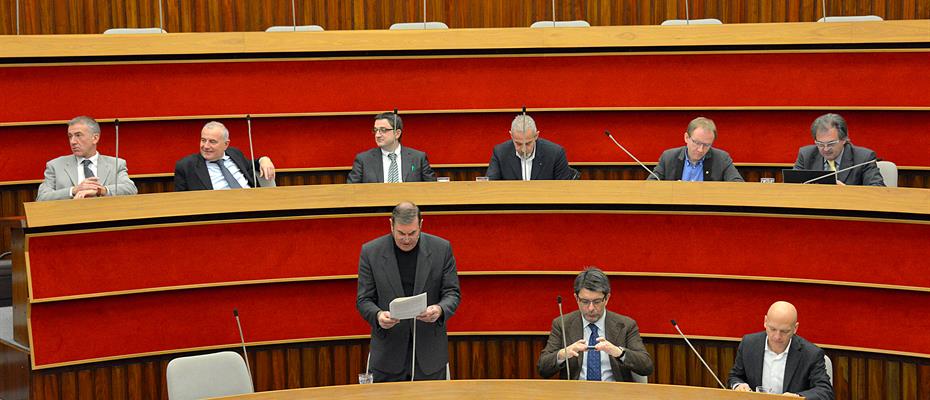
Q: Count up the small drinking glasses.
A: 5